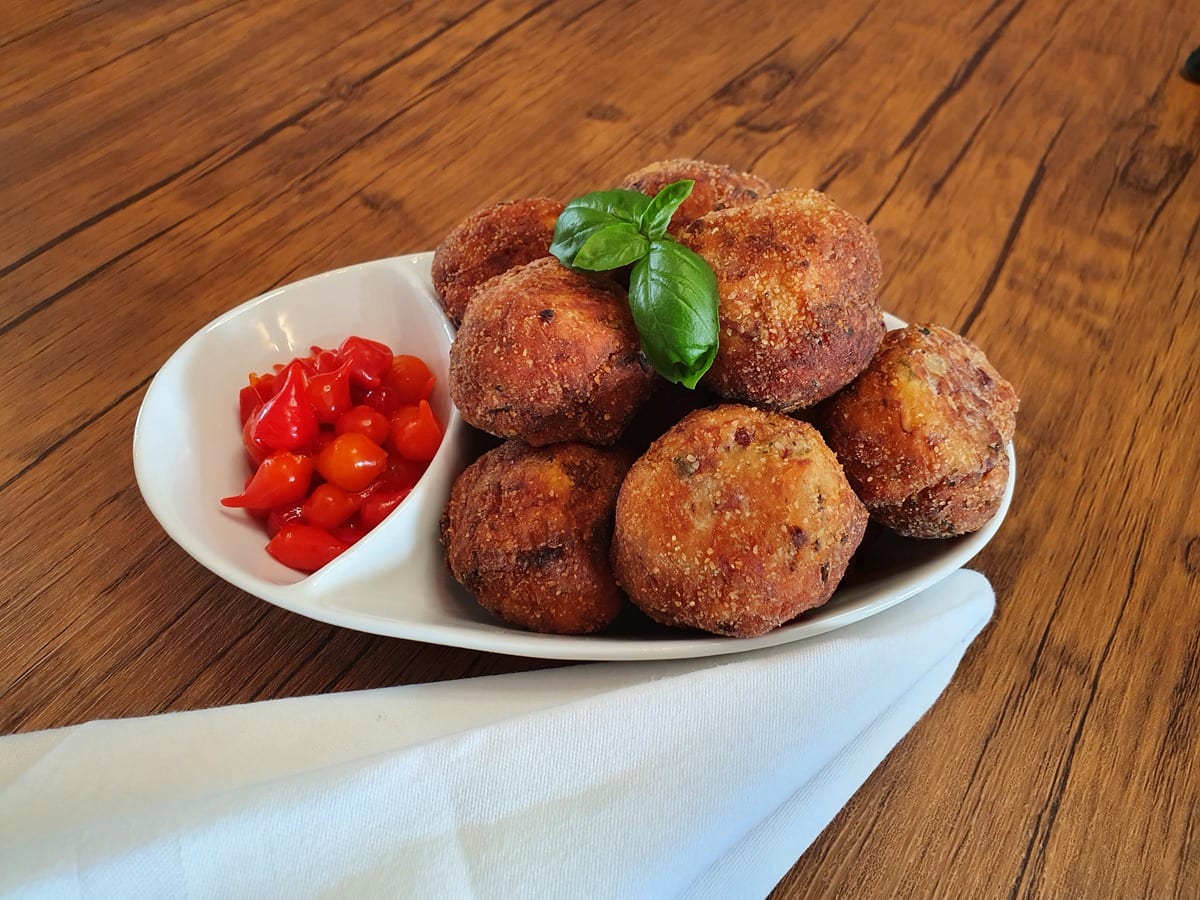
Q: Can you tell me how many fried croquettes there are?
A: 7